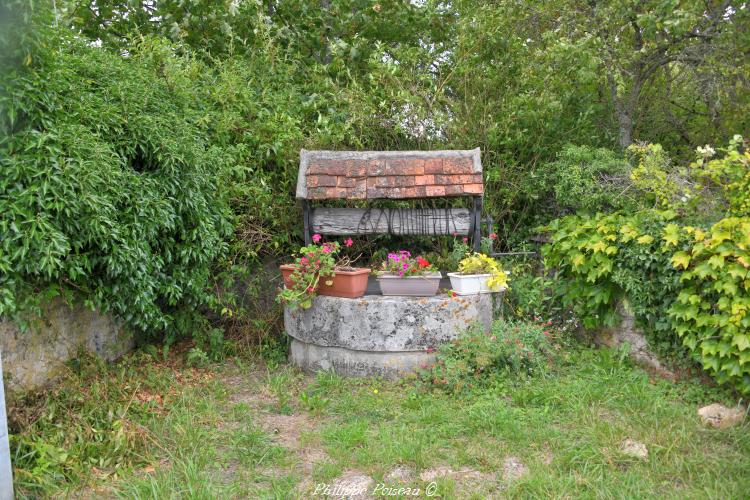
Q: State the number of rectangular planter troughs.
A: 3